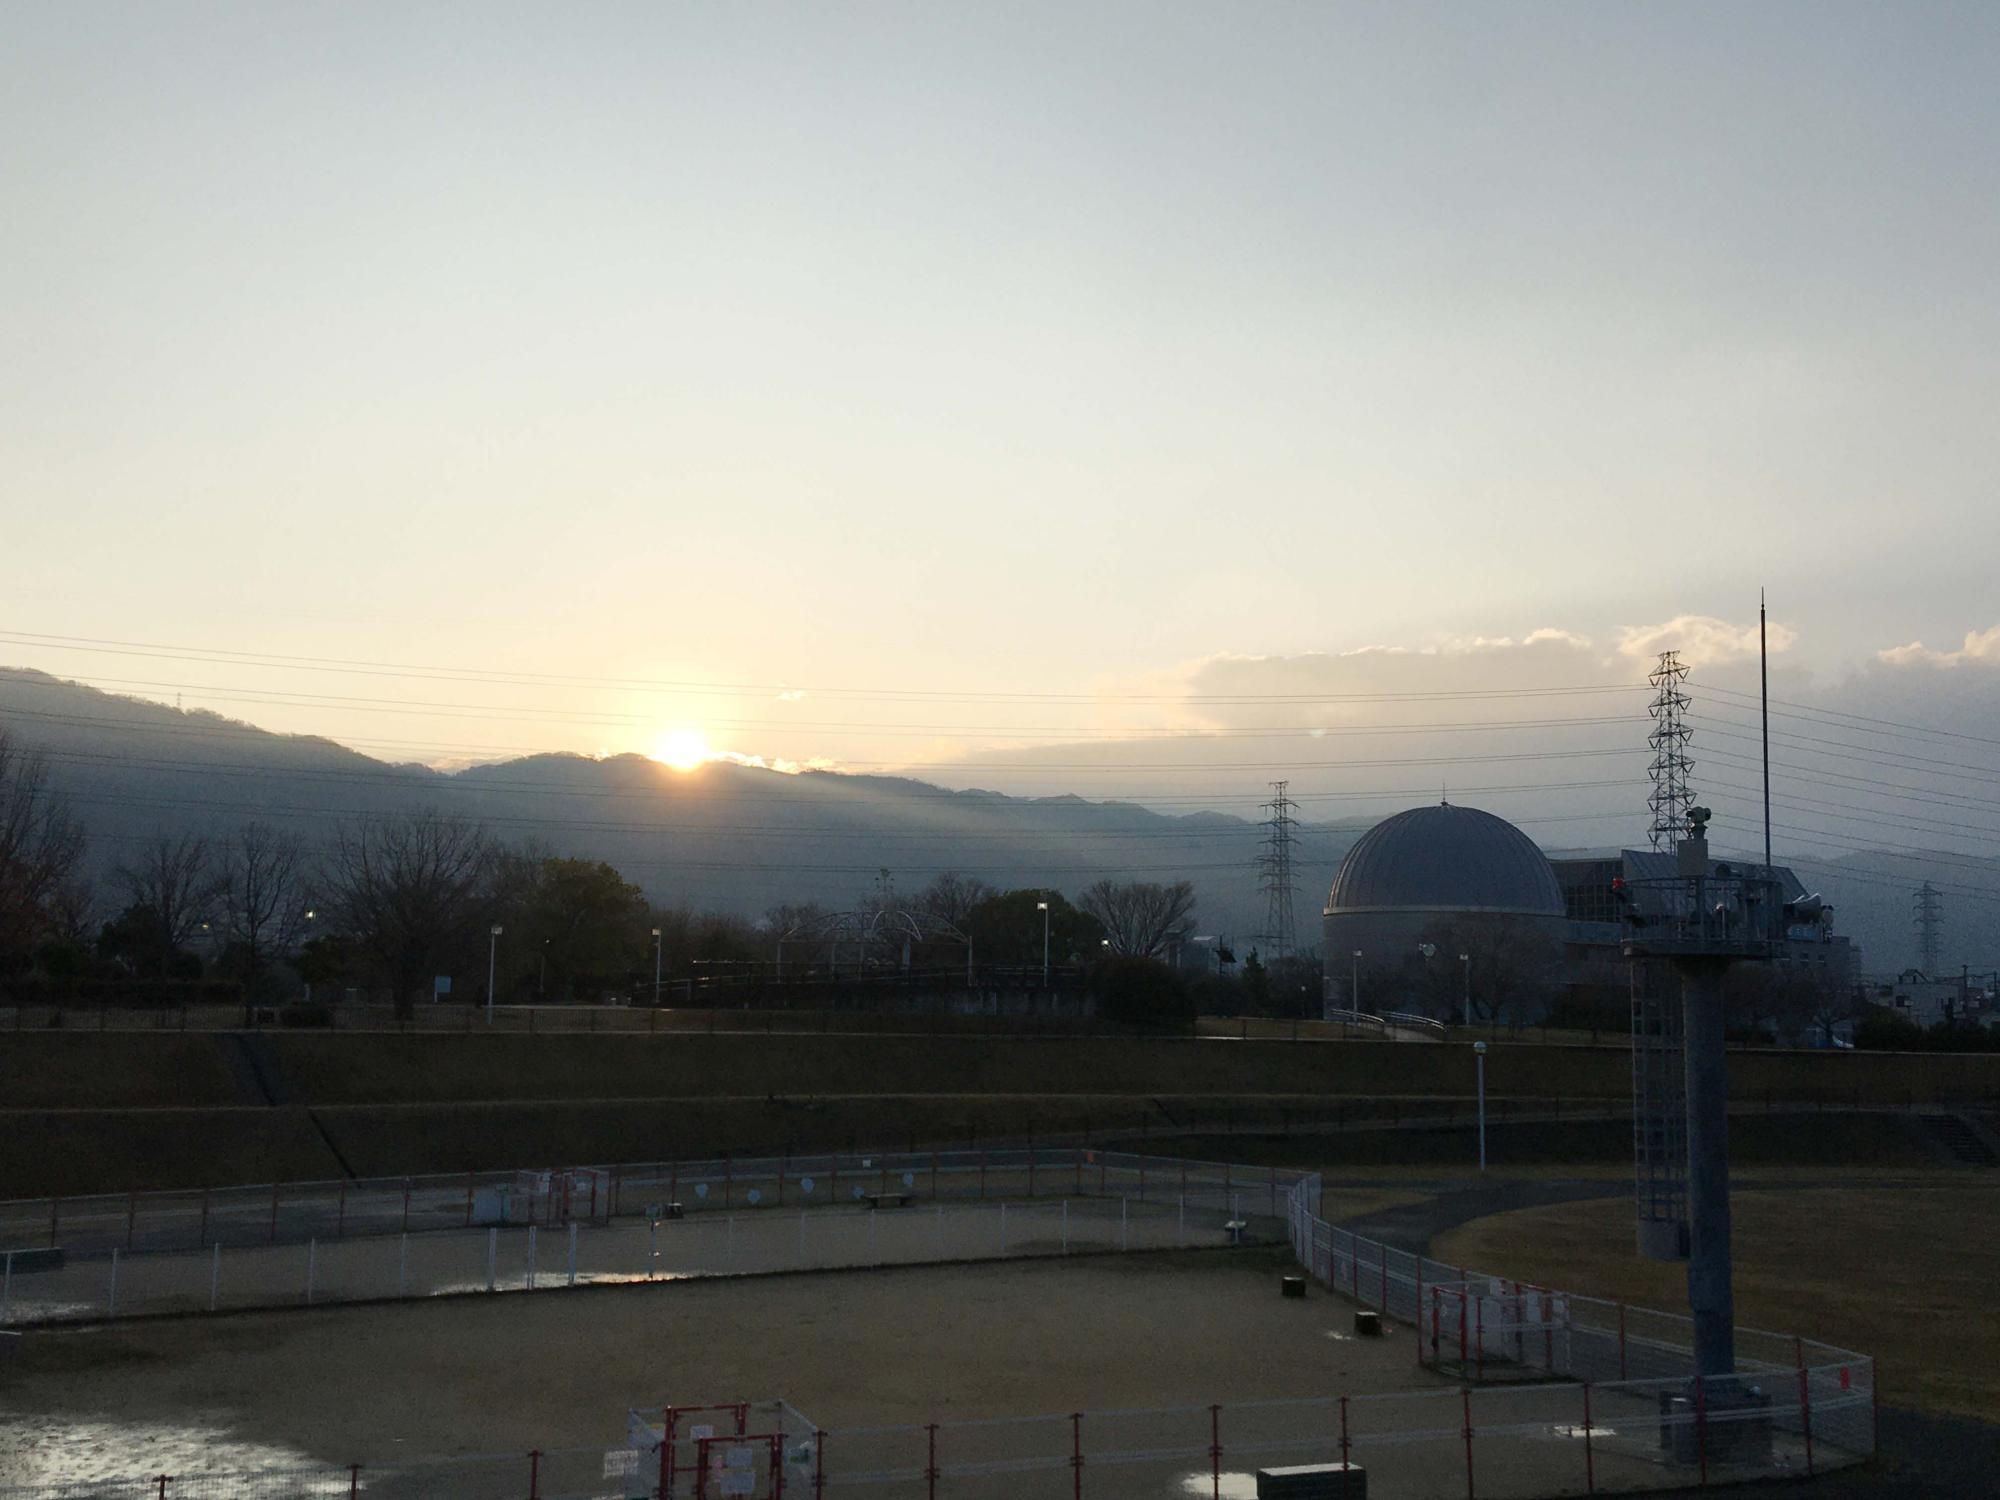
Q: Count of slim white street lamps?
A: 6